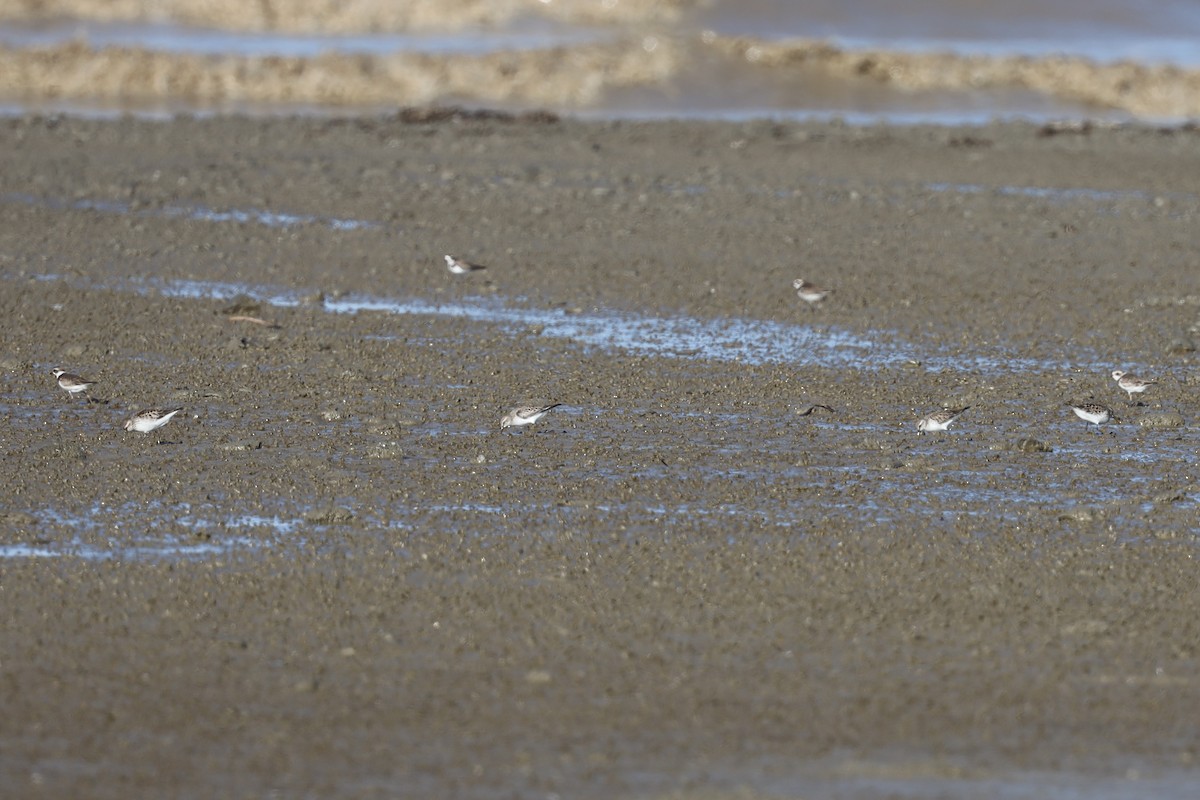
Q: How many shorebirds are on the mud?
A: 8